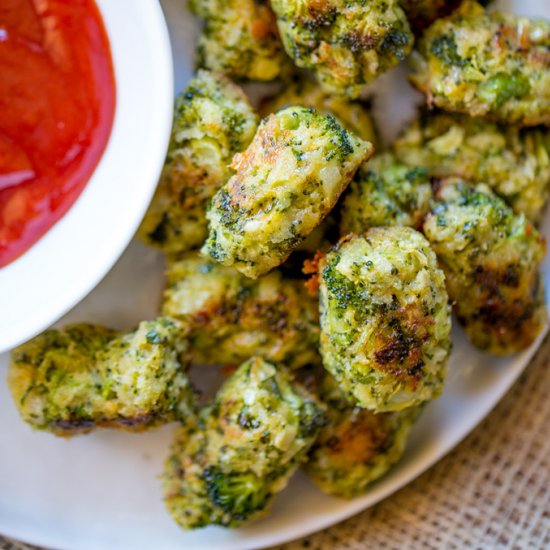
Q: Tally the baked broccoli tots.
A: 15